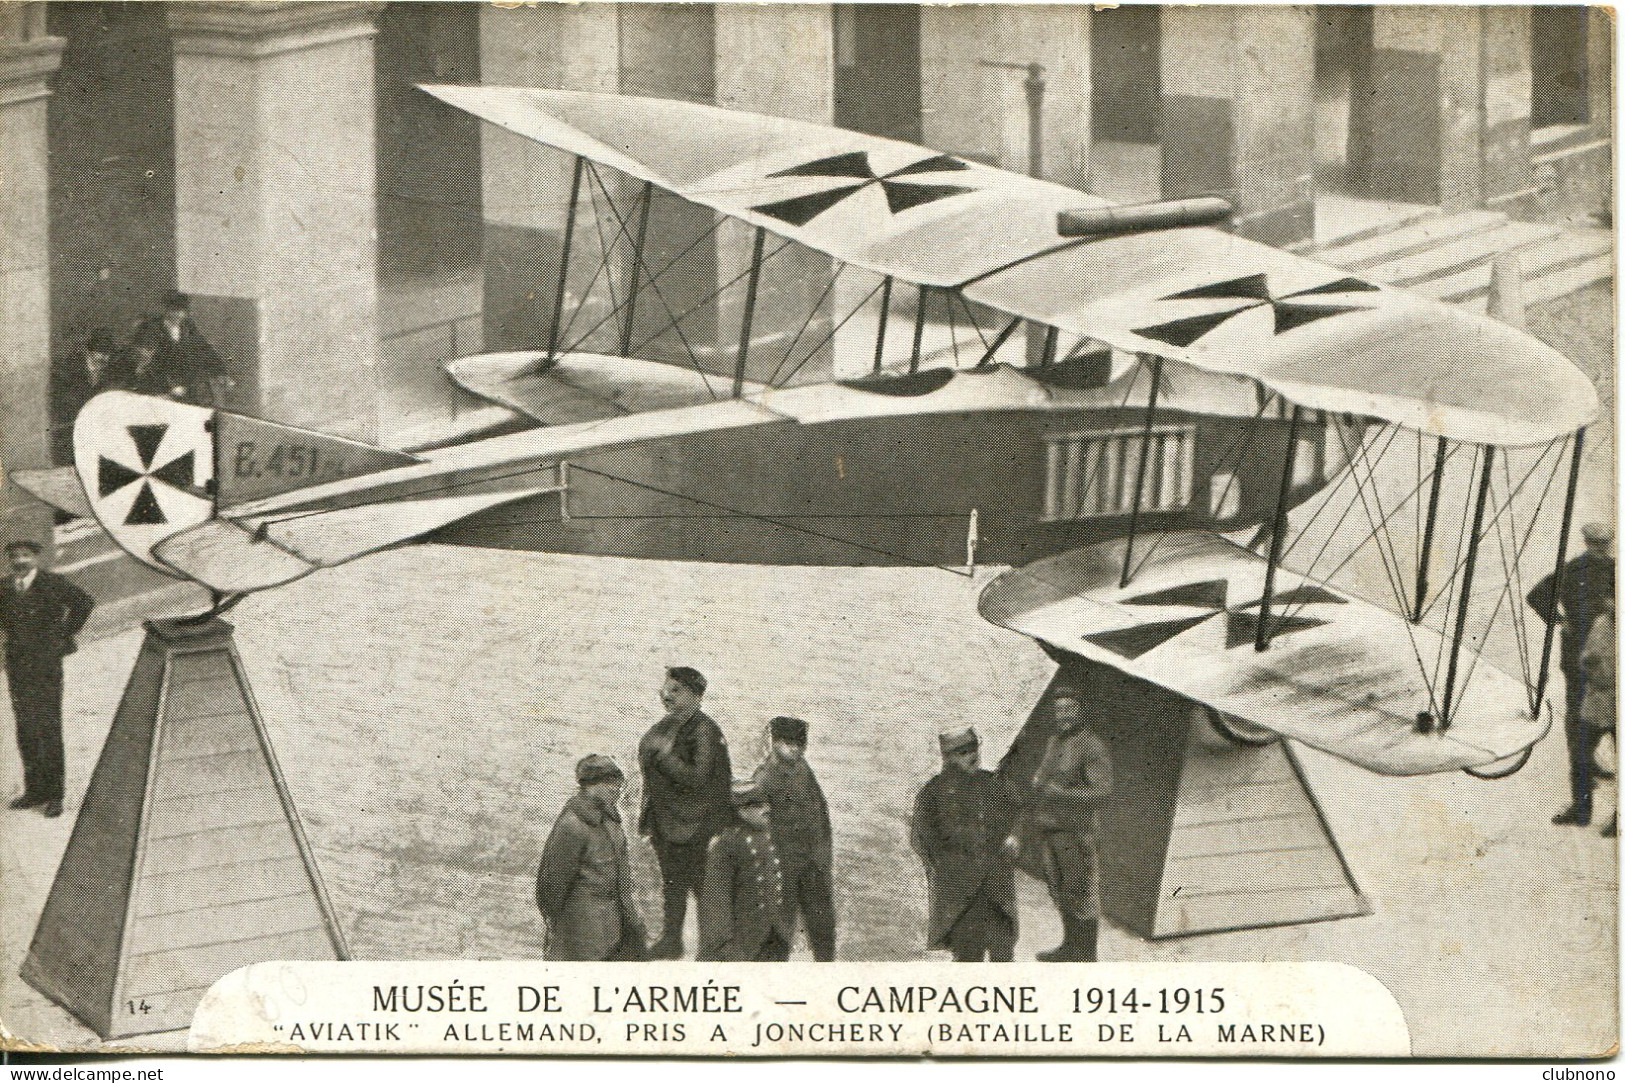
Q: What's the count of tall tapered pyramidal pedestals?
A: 2